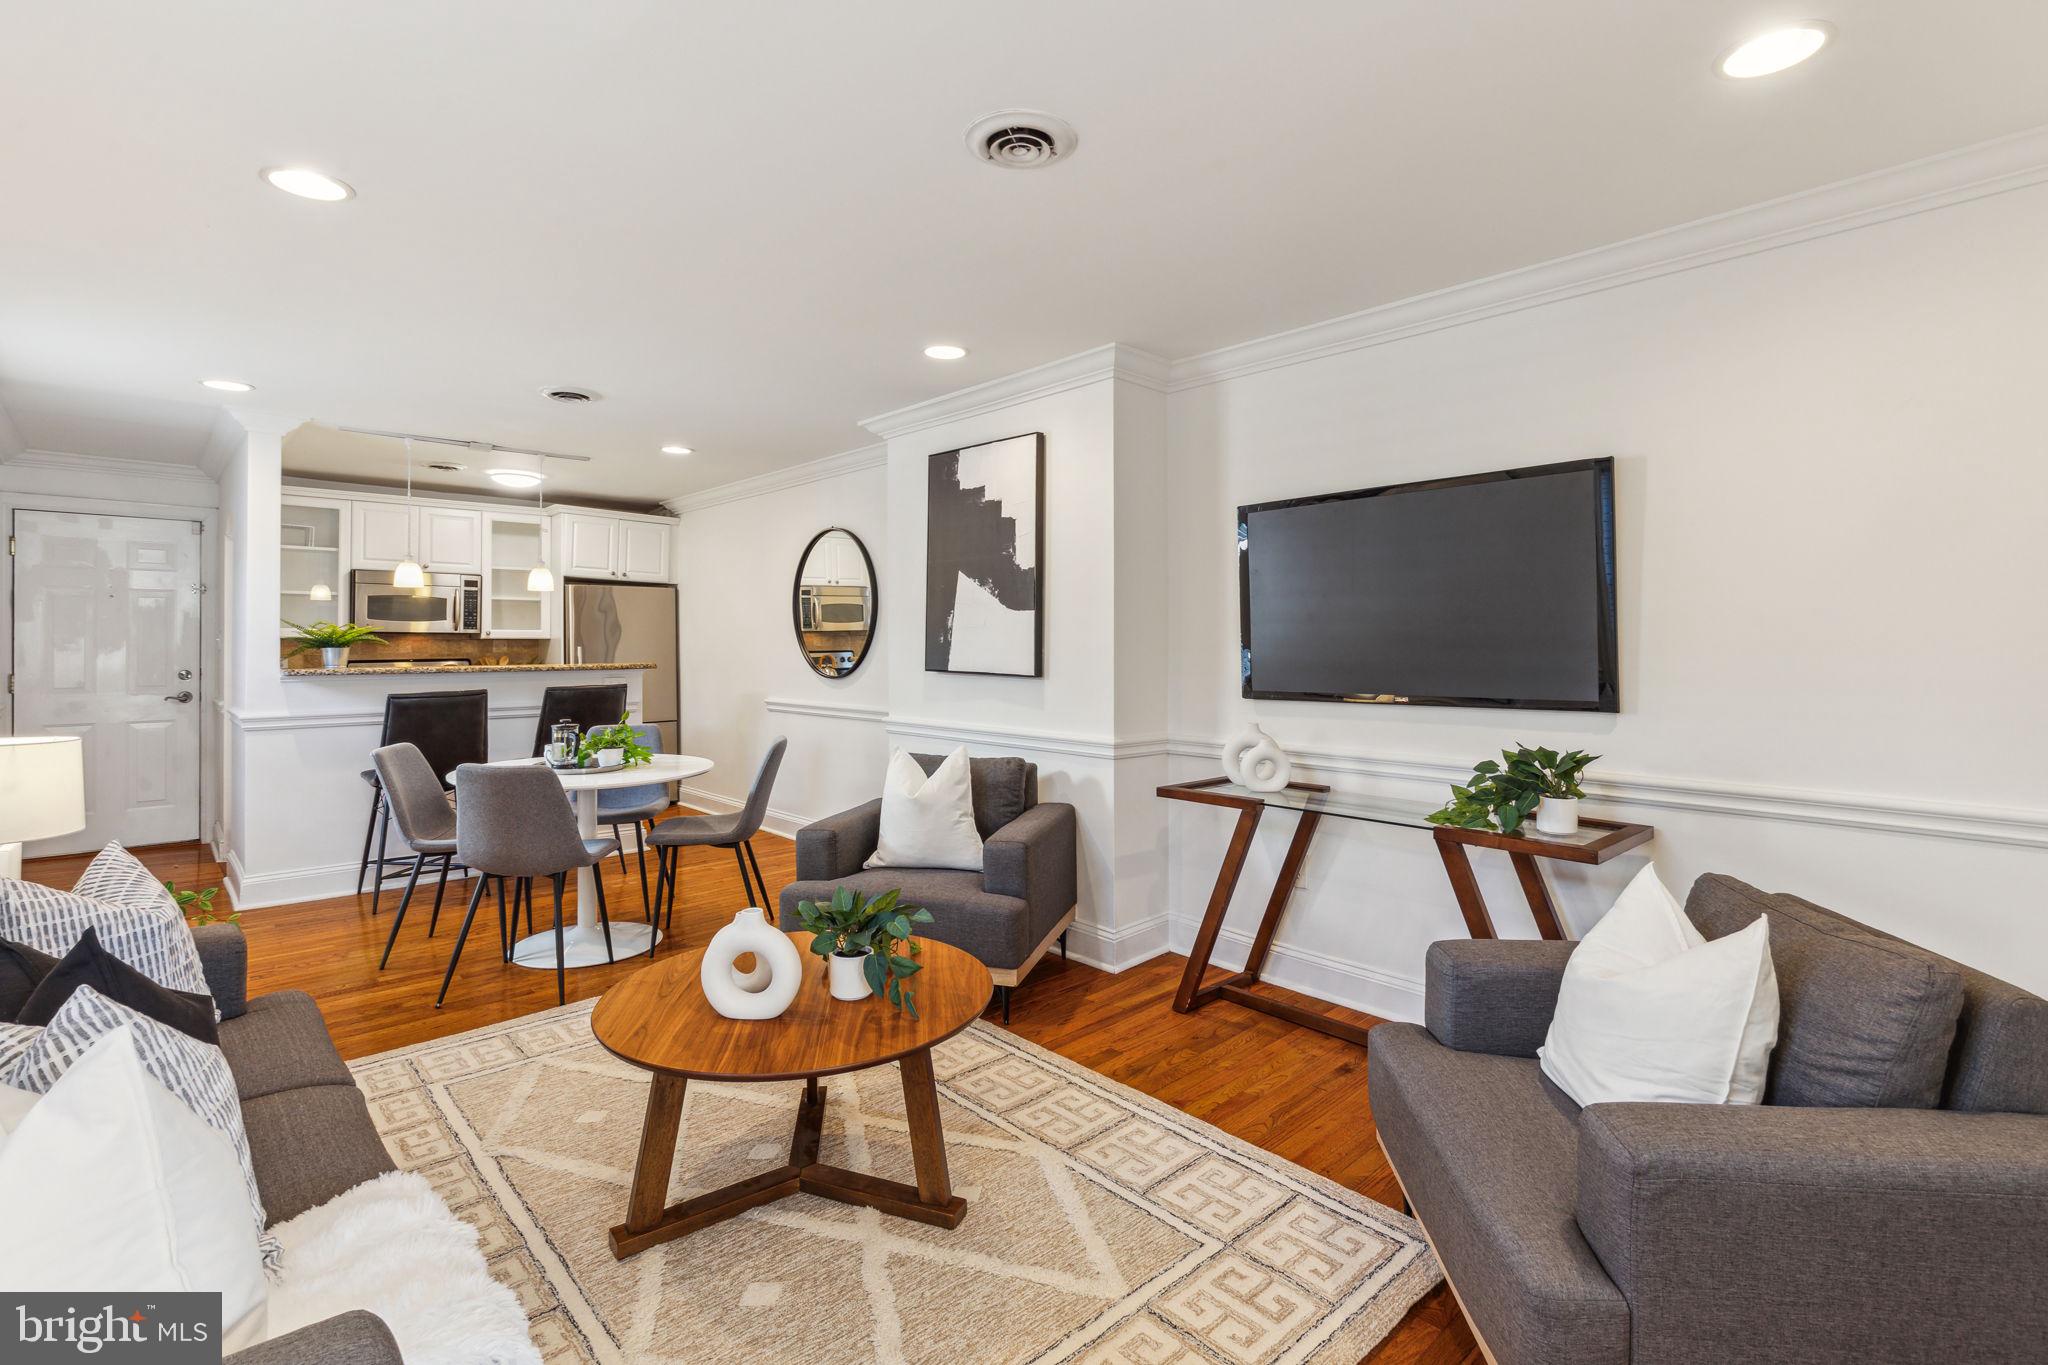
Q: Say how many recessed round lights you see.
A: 5